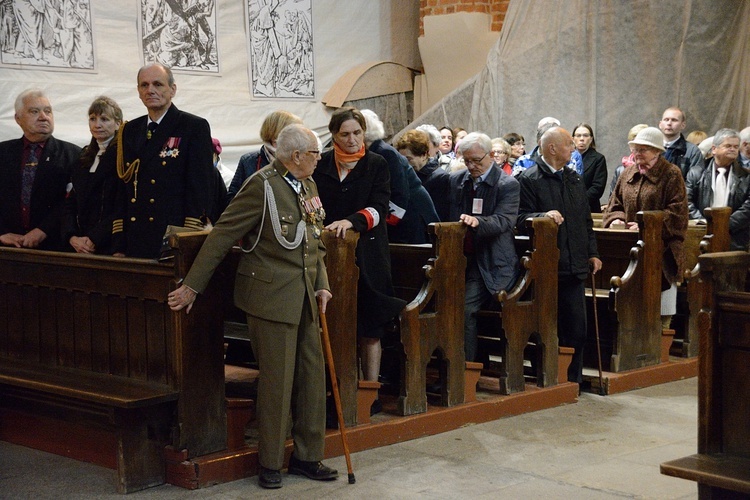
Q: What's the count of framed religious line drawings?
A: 3